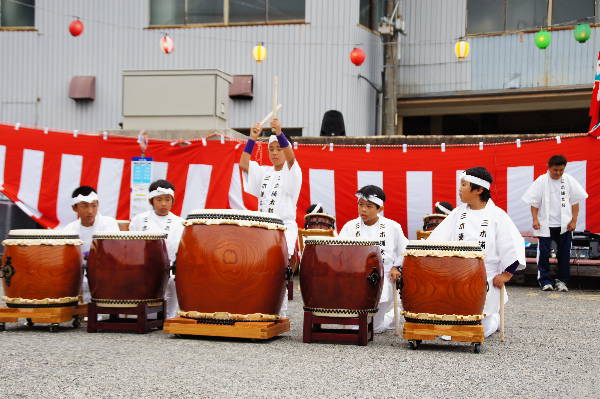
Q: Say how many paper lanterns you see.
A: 7